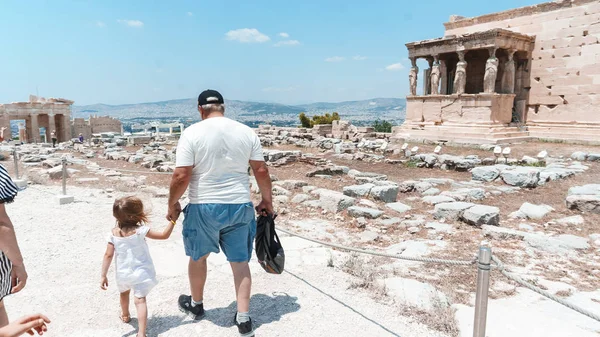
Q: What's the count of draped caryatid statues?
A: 5